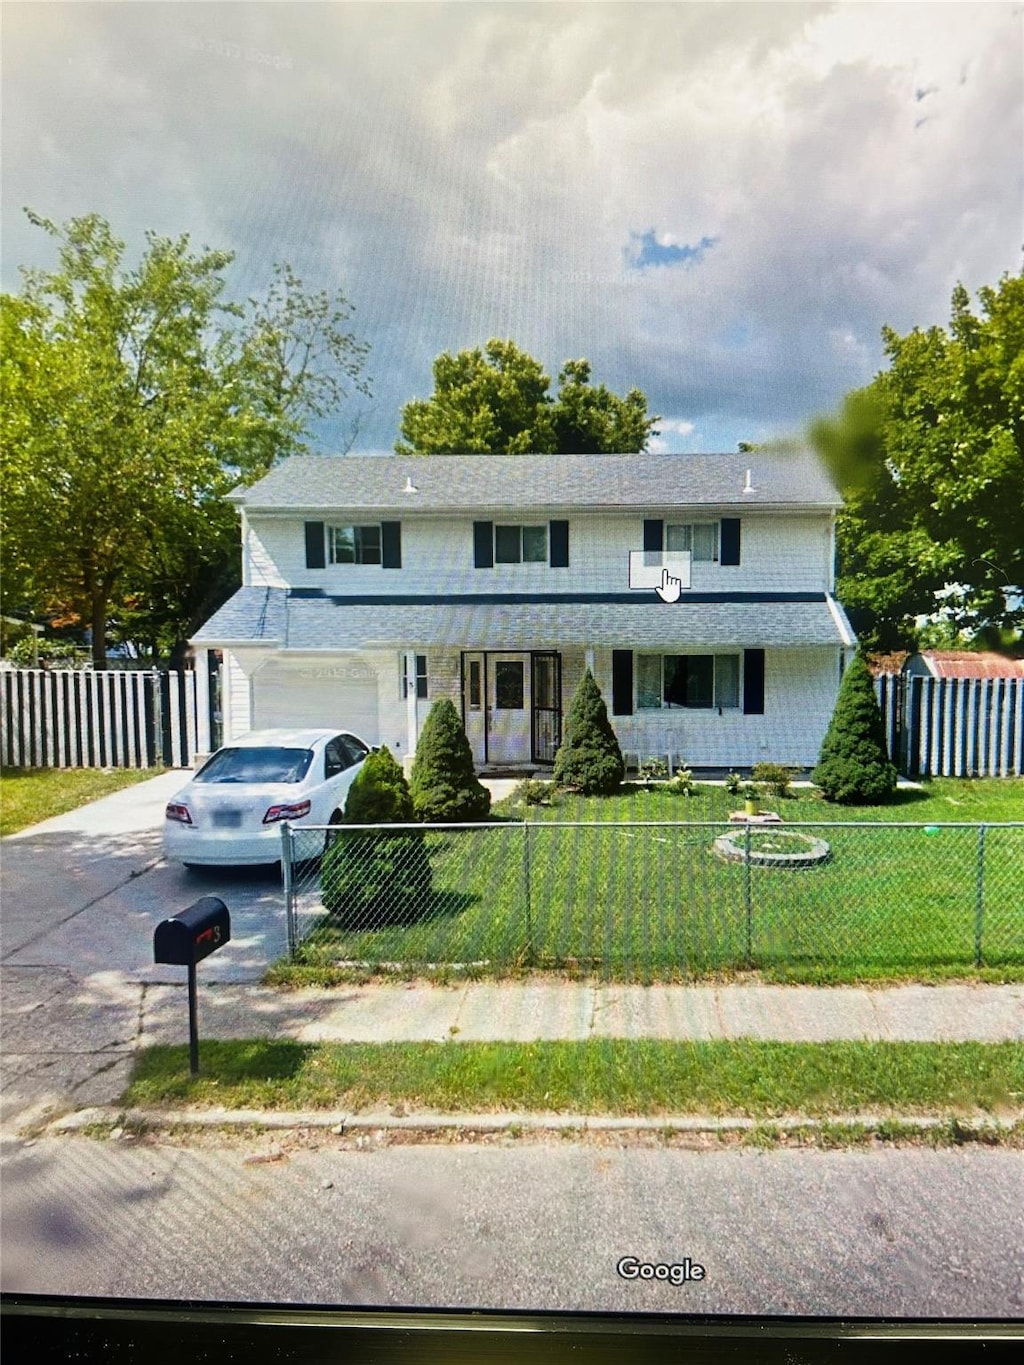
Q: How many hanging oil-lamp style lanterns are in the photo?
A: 0